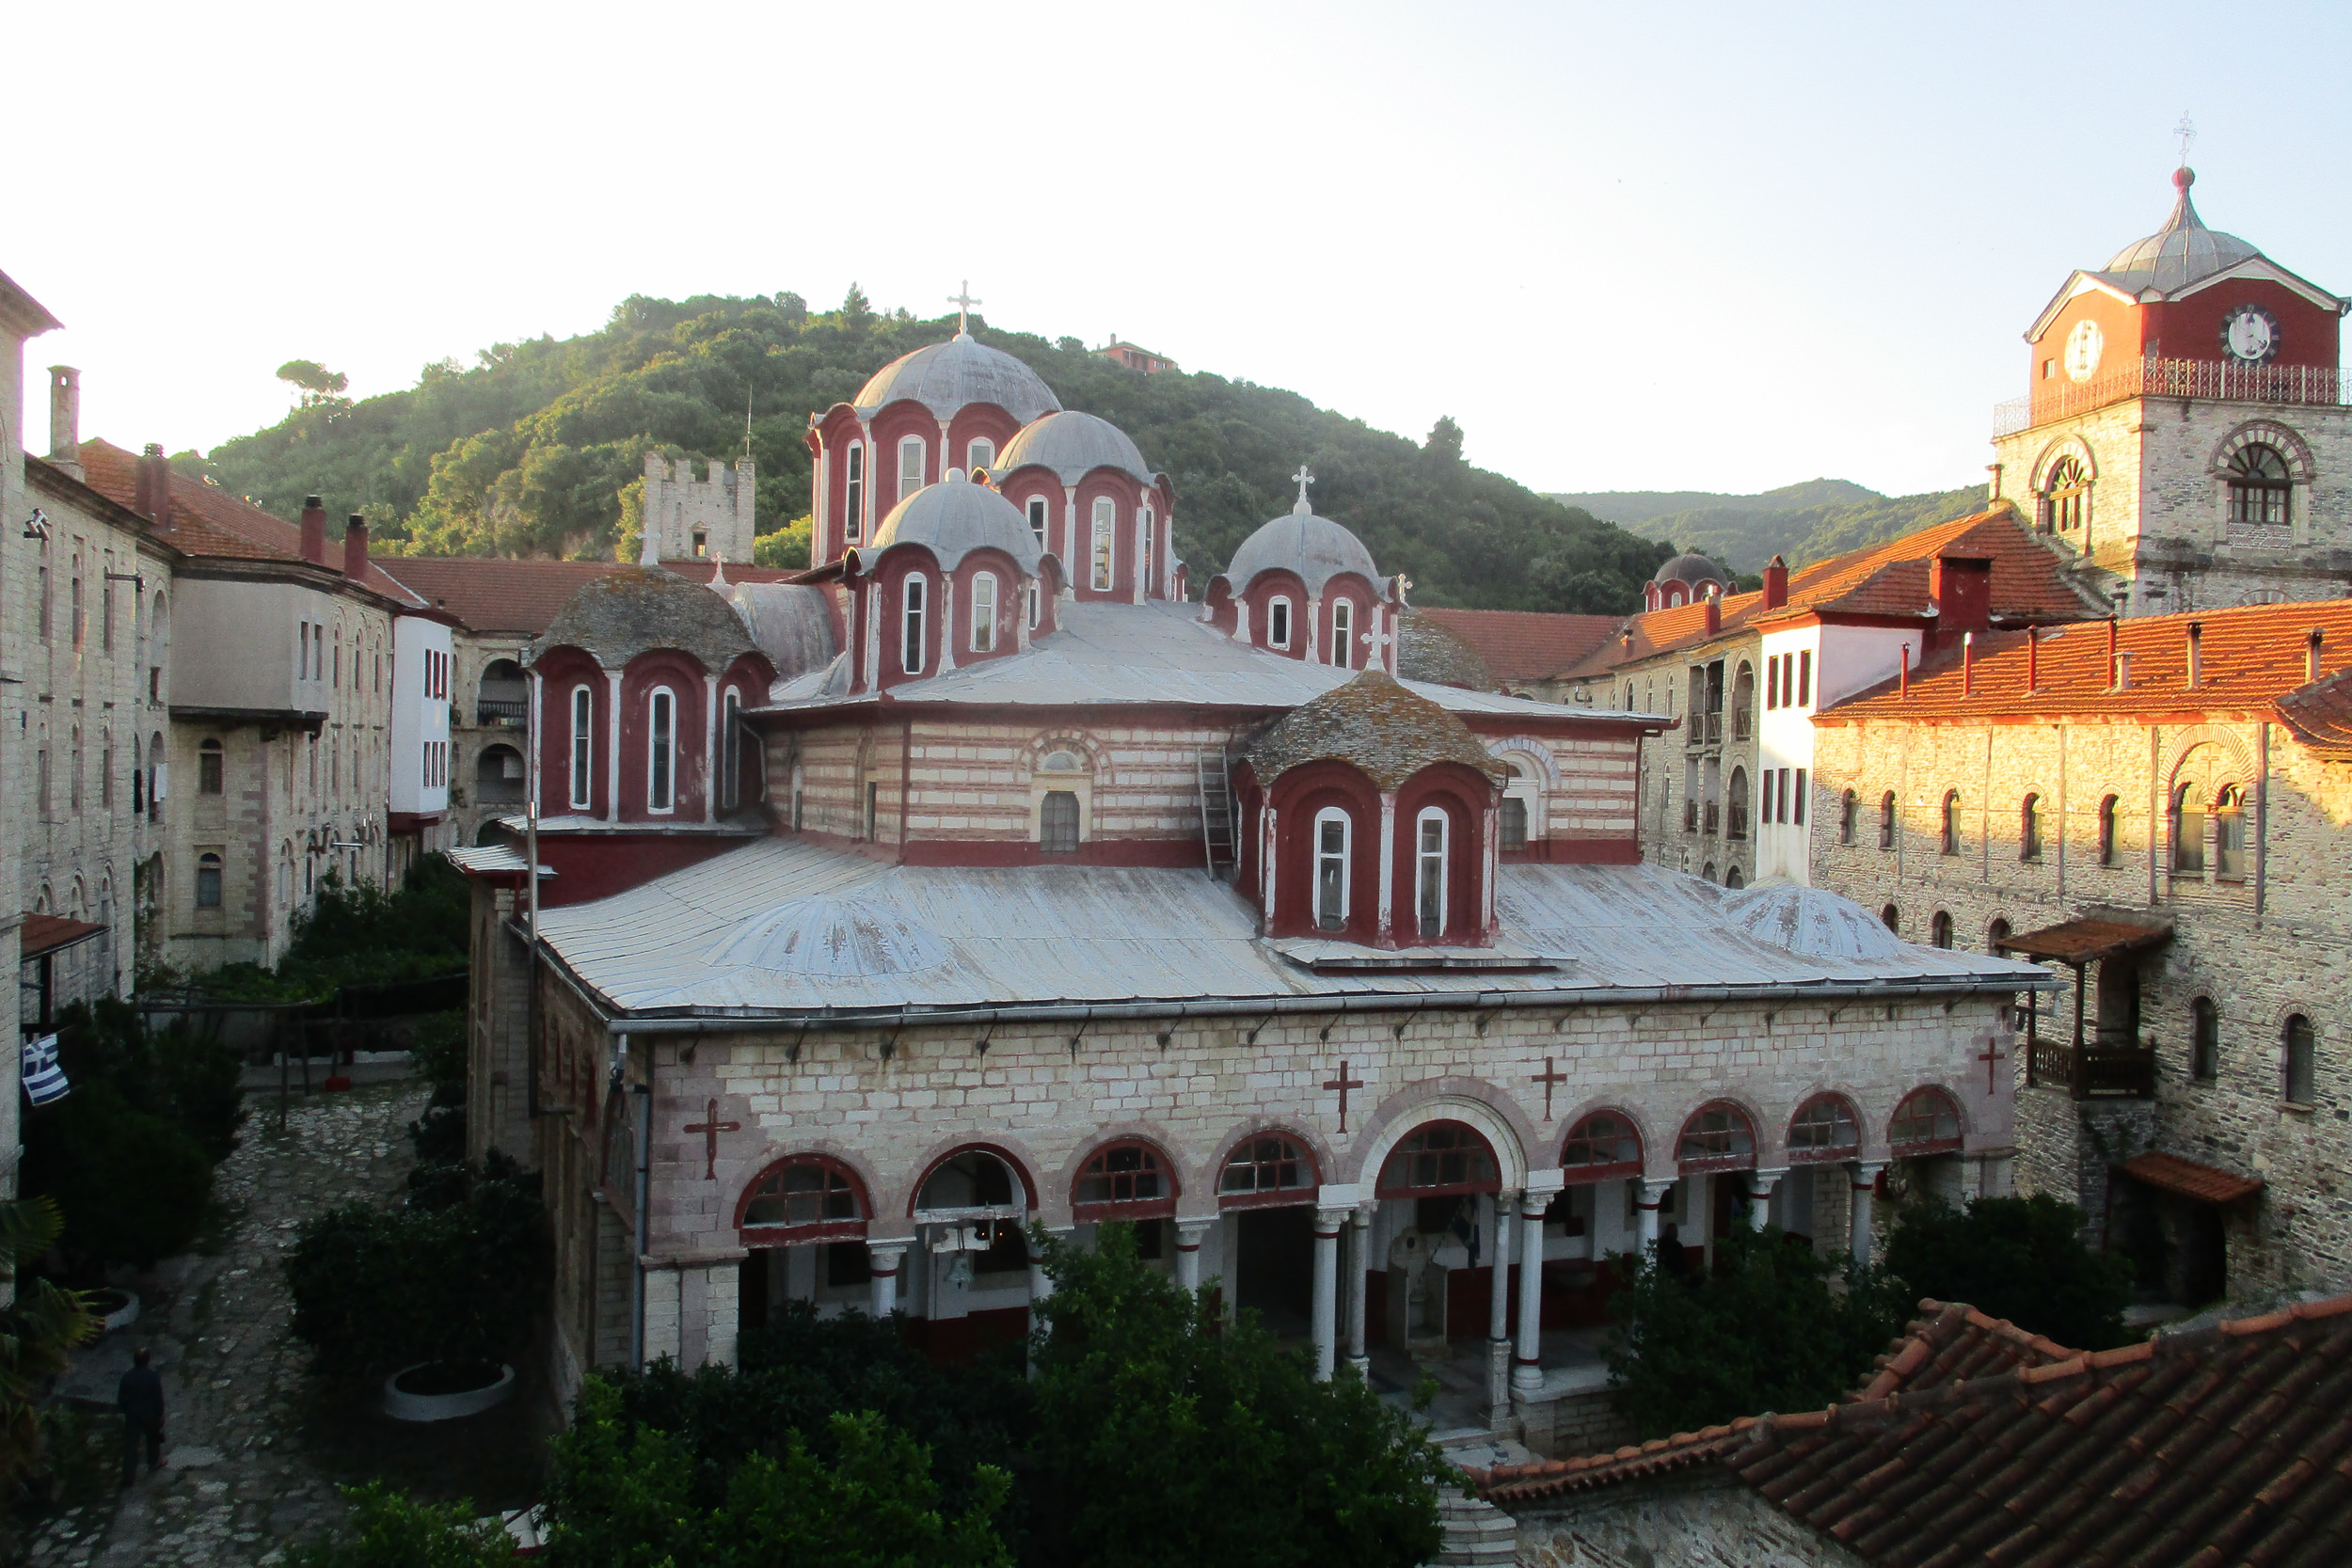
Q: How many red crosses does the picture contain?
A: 4